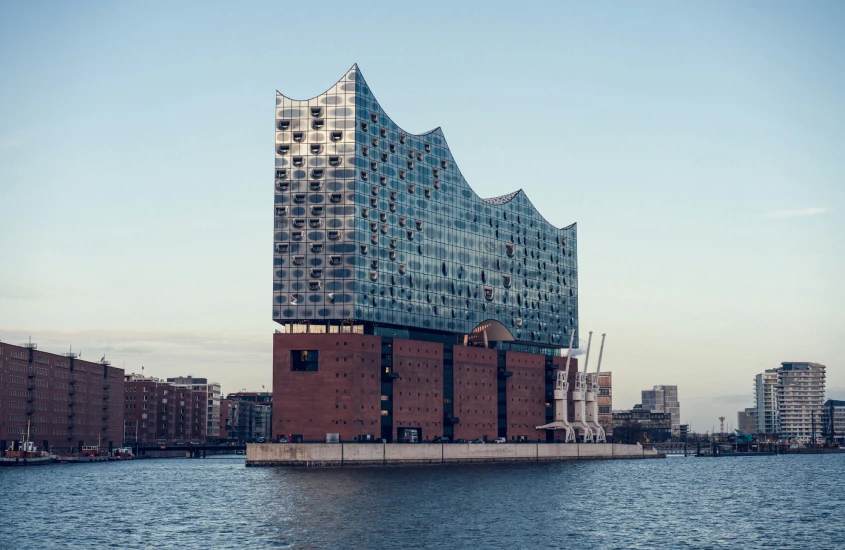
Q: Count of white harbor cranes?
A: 3